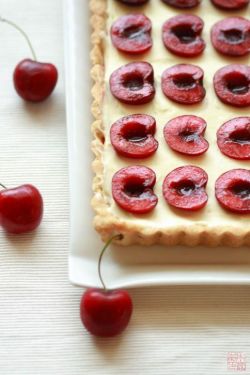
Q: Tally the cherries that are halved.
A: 15